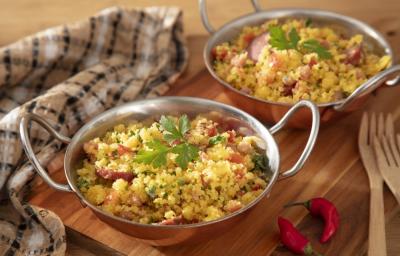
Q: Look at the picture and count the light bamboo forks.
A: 2